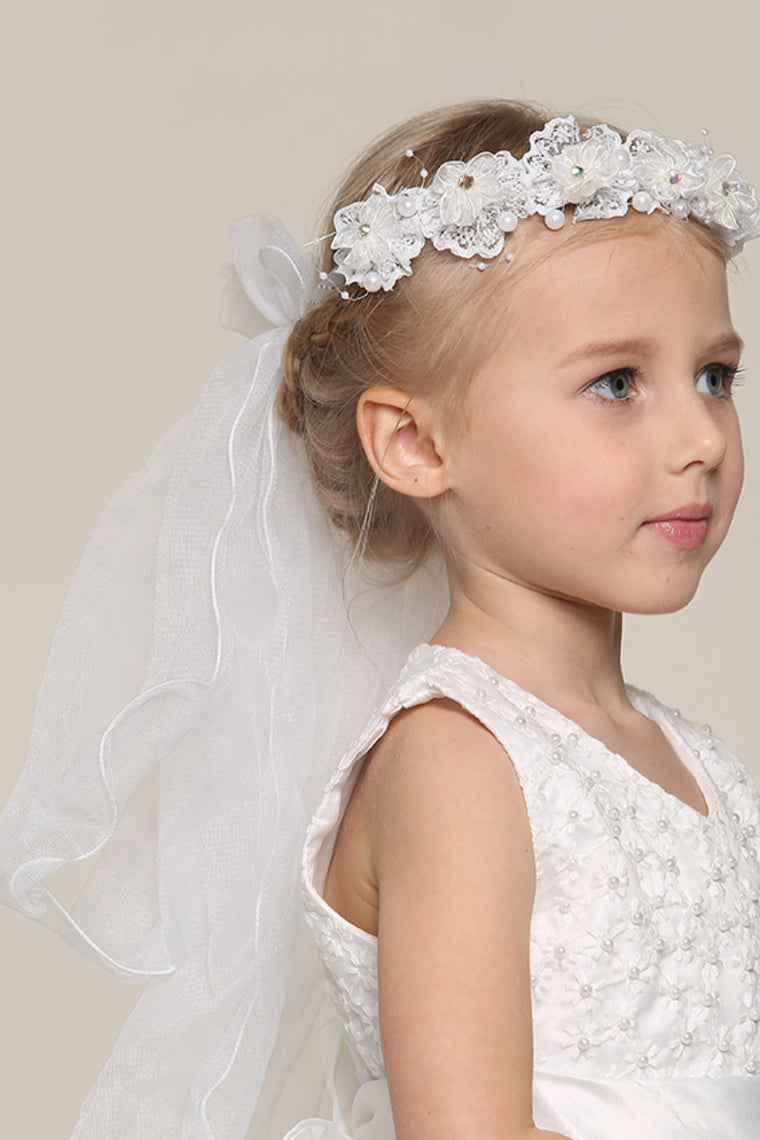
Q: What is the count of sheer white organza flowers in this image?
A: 5